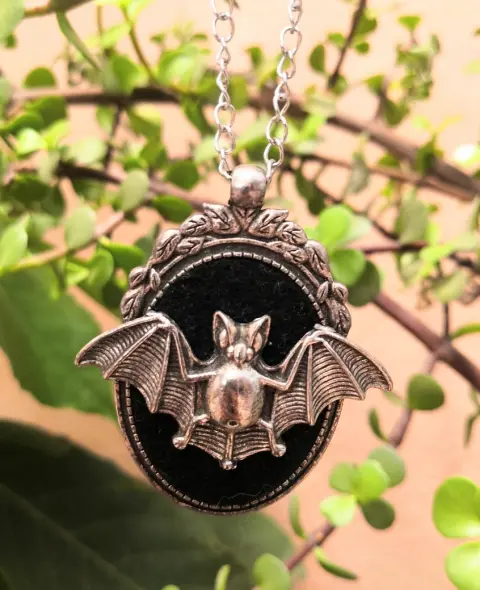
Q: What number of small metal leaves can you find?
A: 14